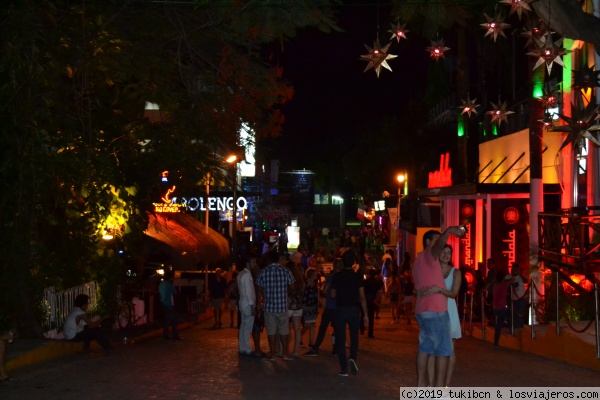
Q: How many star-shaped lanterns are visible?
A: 13